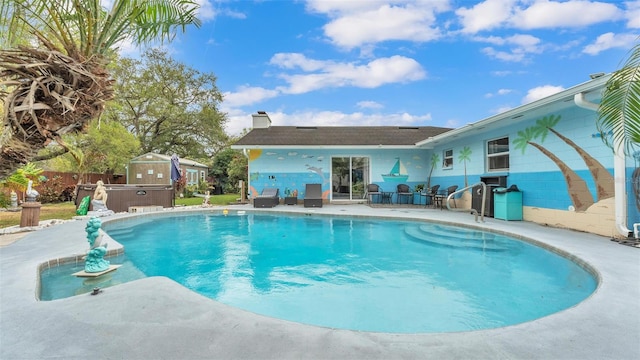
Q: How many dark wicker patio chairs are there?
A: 4